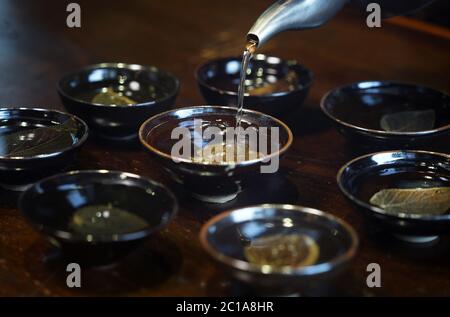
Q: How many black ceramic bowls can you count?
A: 8